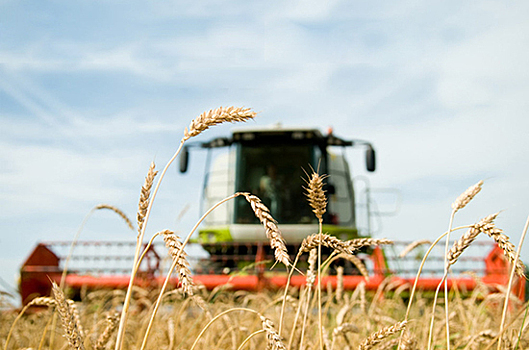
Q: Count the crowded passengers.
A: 0